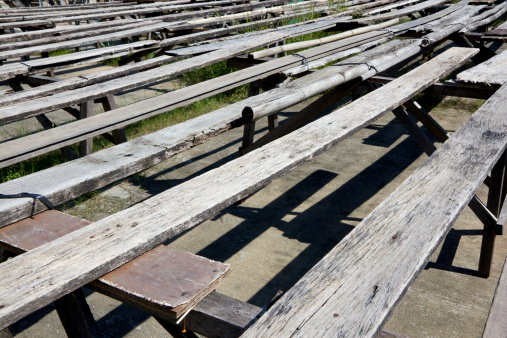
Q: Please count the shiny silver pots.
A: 0